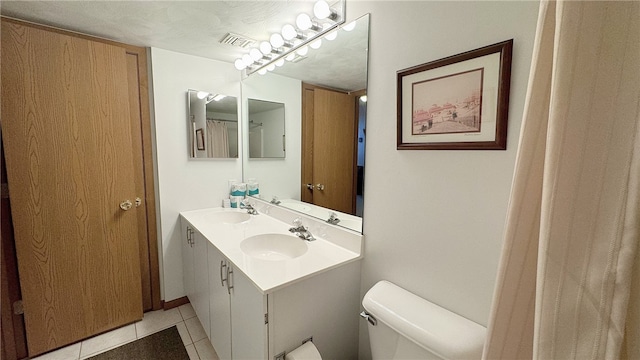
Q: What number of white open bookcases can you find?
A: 0